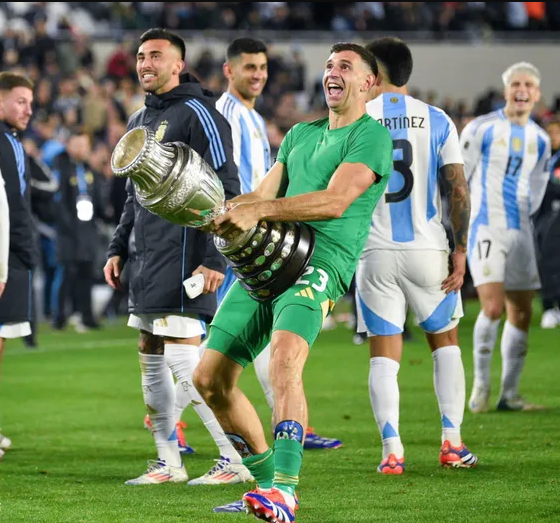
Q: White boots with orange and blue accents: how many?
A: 2